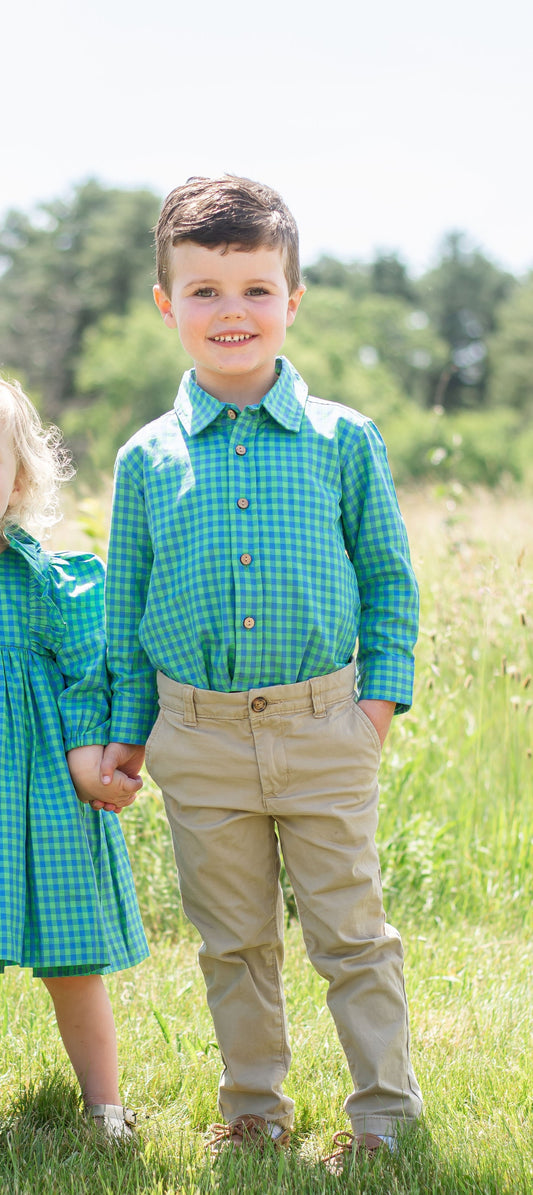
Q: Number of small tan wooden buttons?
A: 5